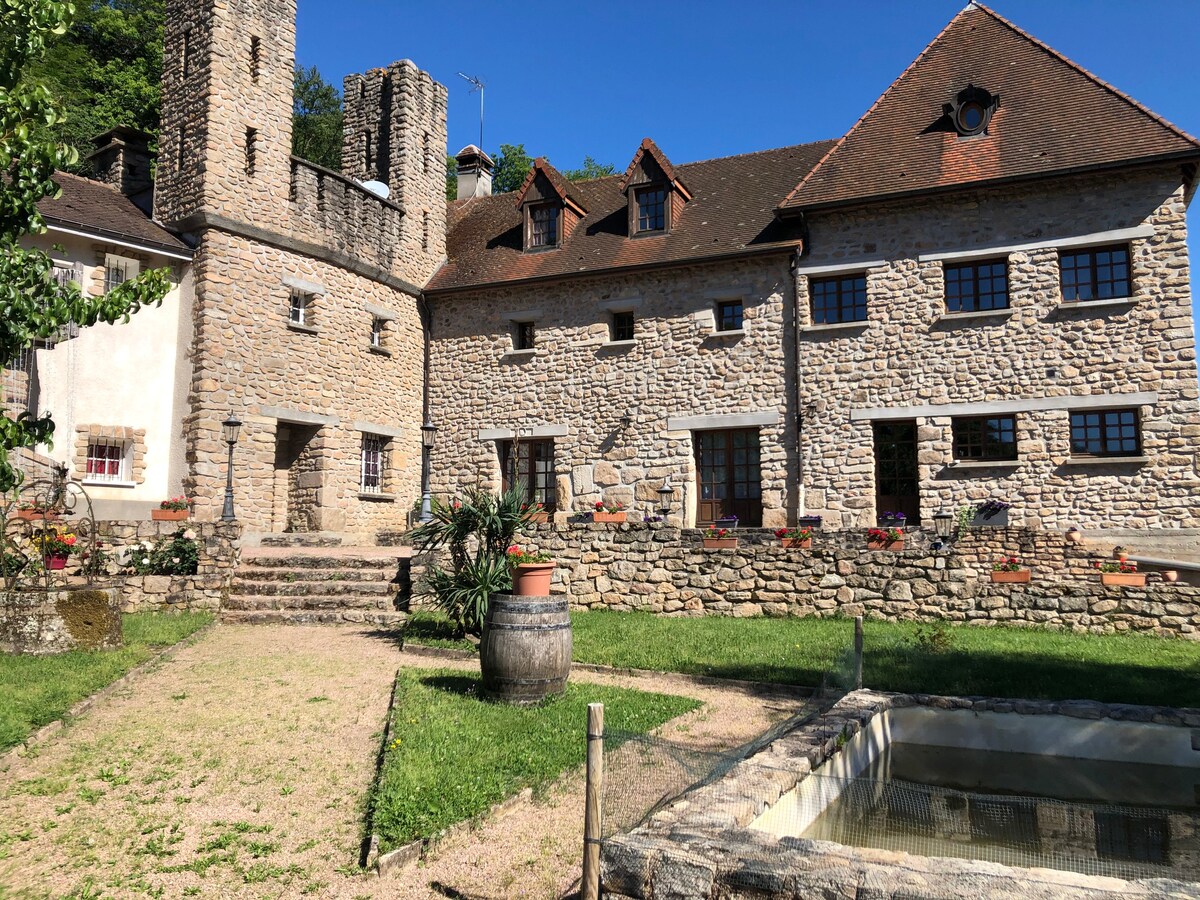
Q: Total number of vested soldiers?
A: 0